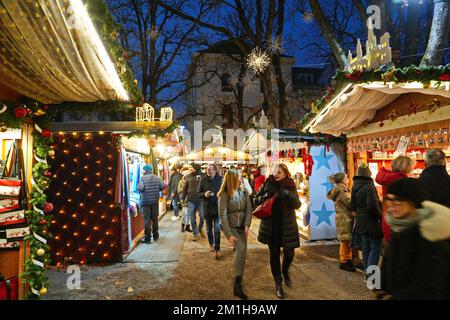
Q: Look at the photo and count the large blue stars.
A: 2